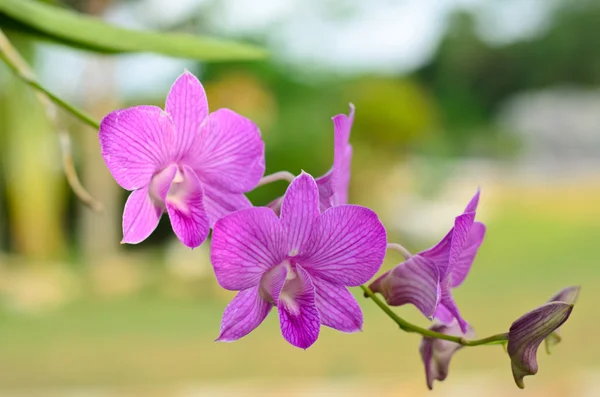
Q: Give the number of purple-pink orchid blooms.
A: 4